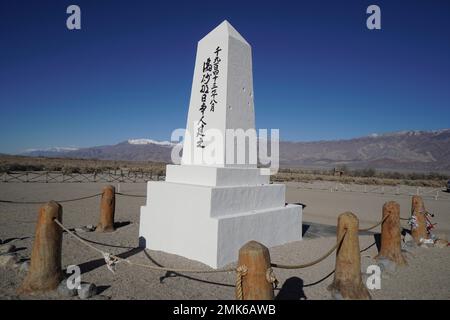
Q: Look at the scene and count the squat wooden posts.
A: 6